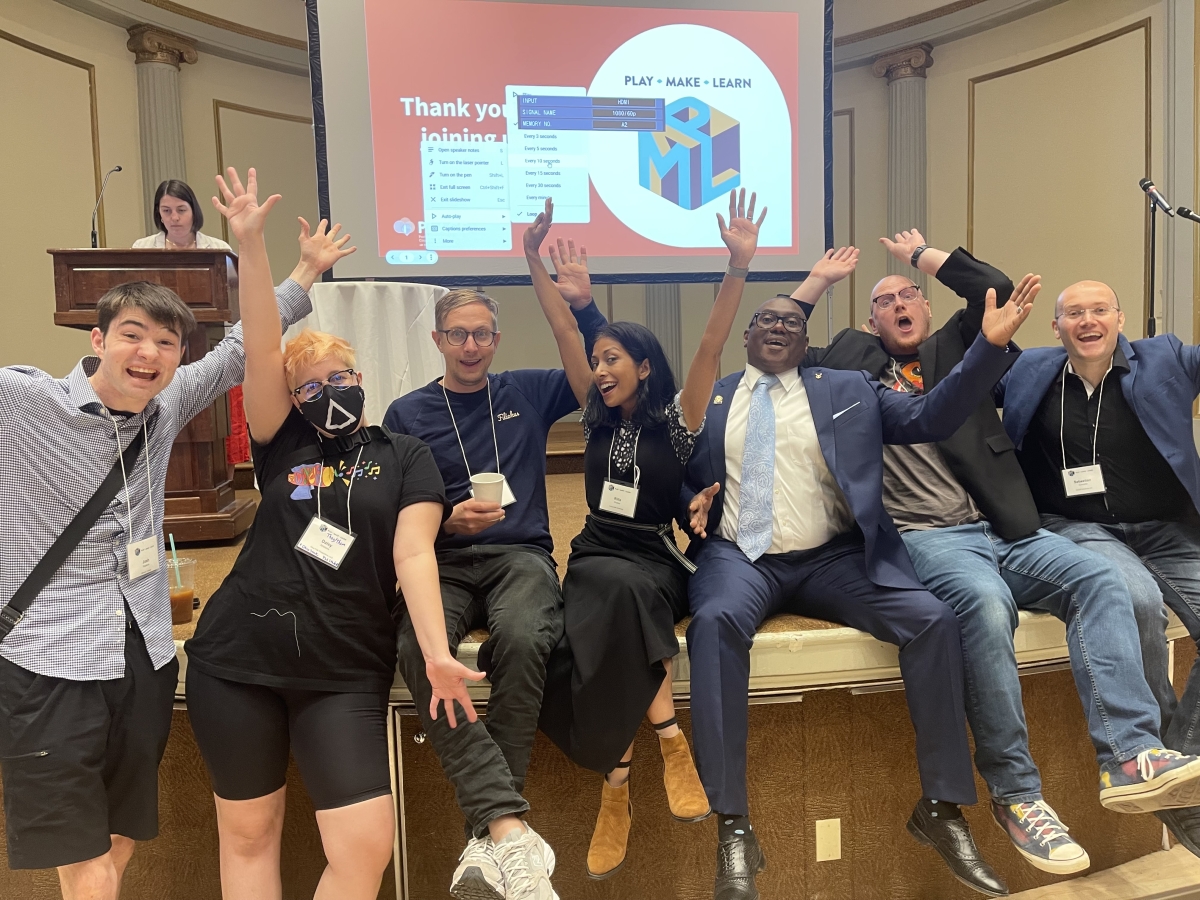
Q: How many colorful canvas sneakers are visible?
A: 2